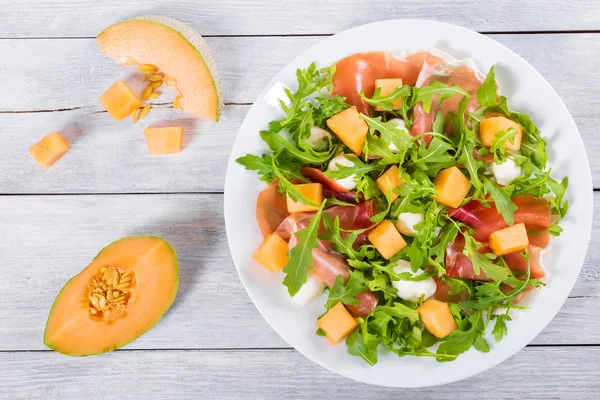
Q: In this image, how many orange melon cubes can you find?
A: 14